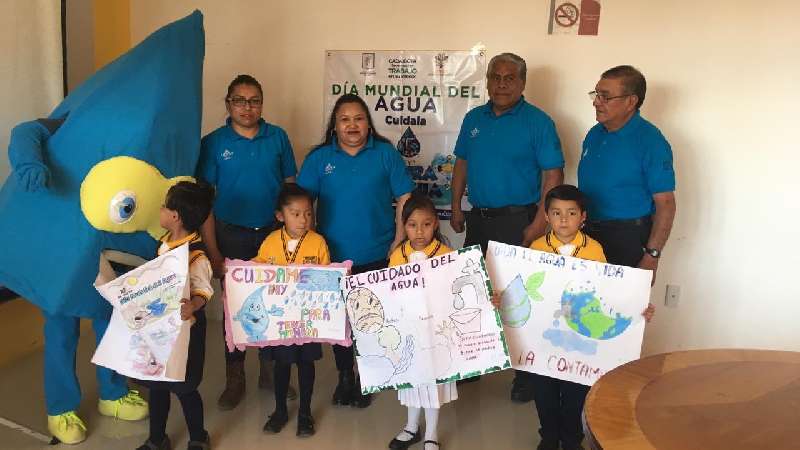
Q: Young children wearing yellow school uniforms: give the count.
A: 4